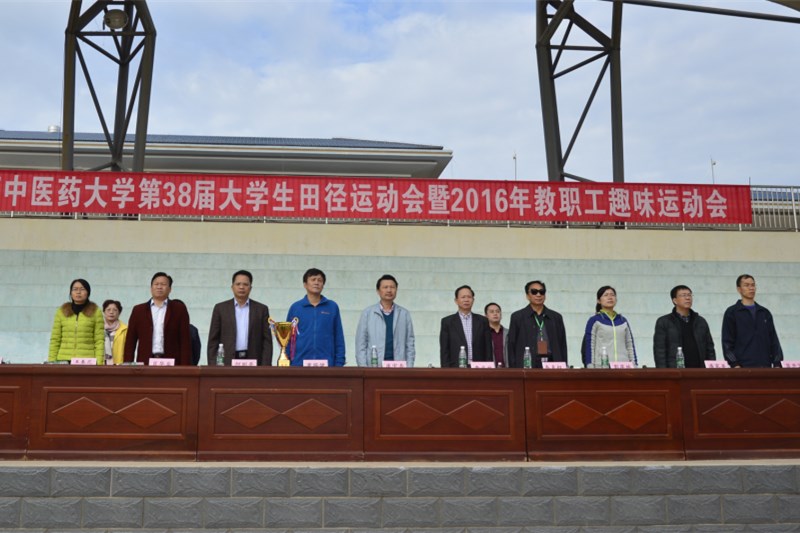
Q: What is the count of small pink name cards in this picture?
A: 10